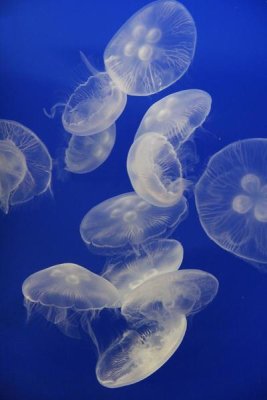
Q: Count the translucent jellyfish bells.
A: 12